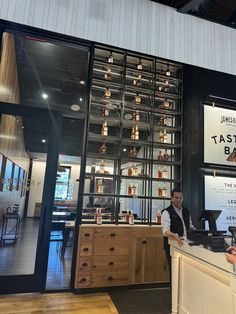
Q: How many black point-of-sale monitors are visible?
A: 1